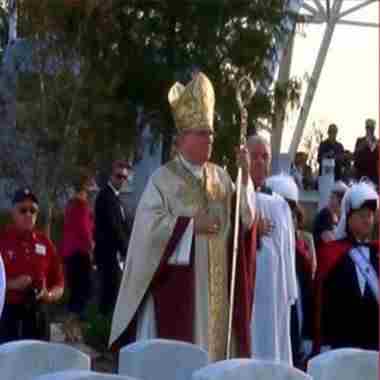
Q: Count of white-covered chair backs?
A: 5